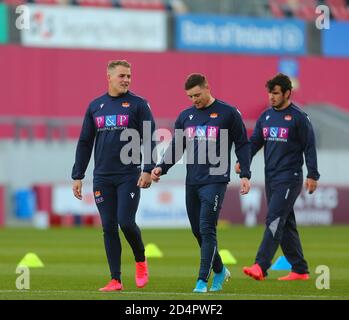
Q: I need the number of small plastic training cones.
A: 4